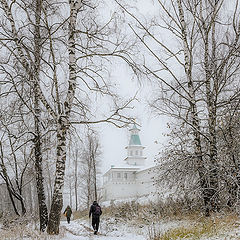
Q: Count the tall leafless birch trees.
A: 4